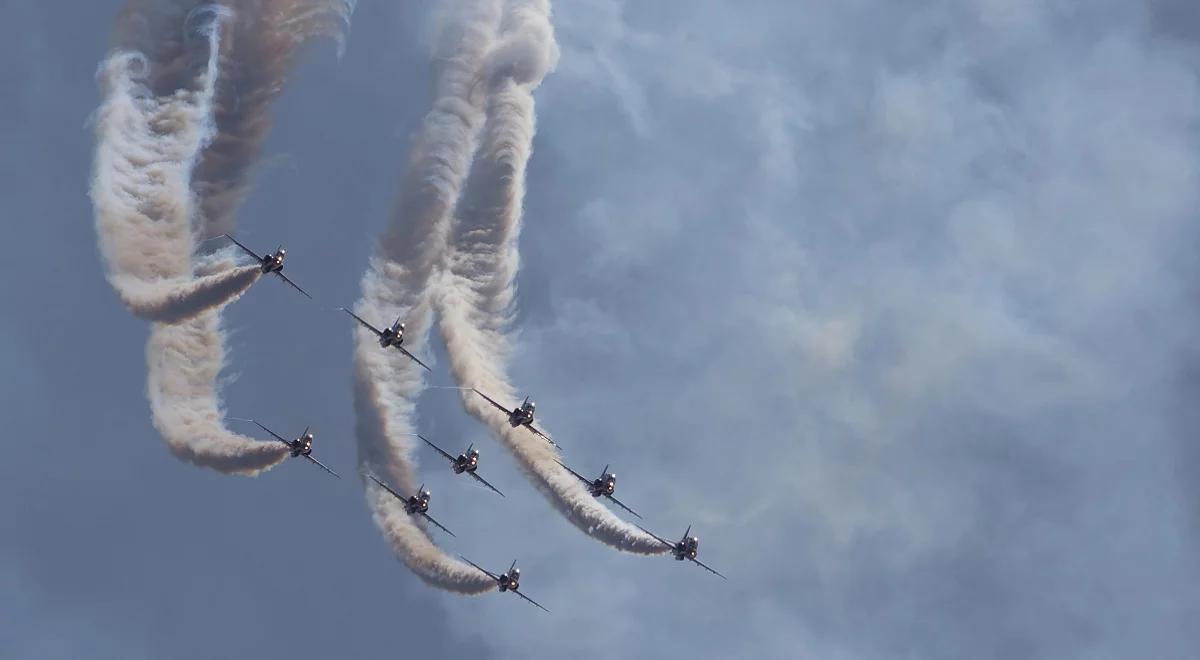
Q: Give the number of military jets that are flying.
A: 9